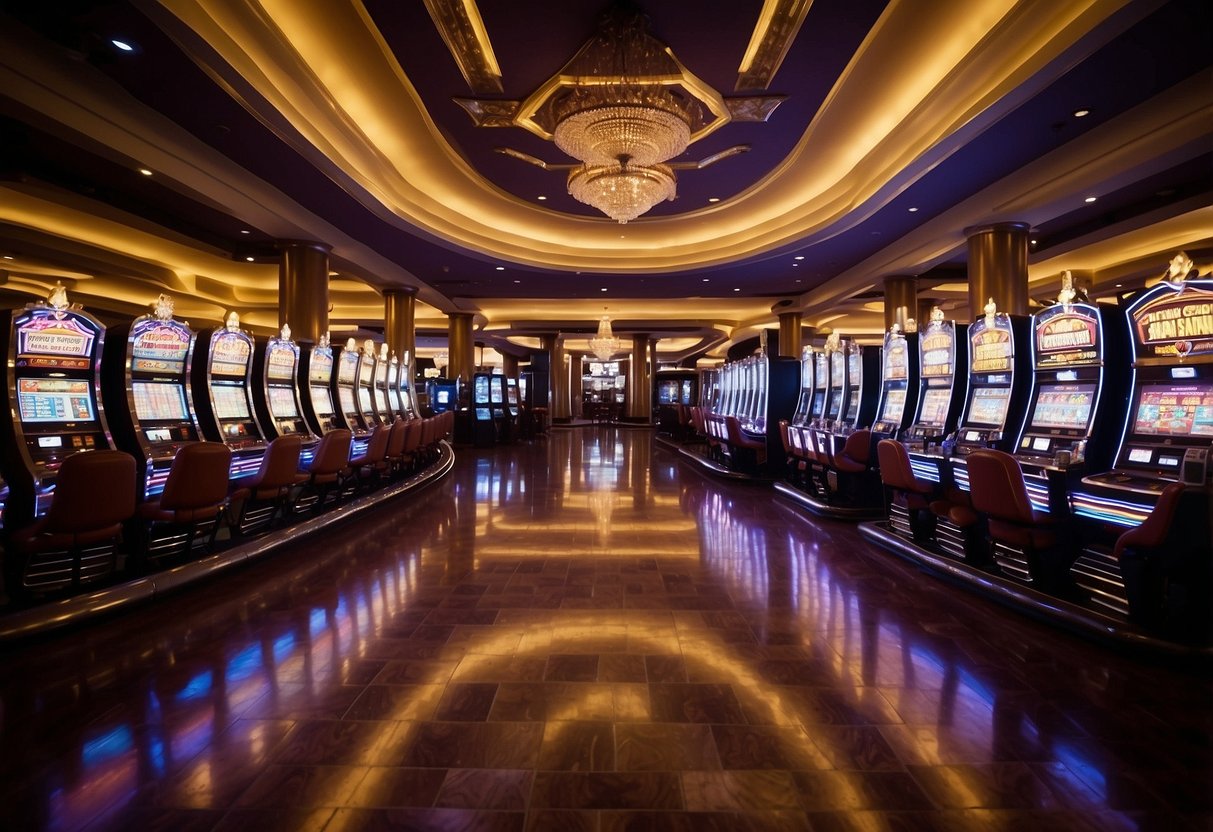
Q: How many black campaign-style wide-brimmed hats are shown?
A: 0